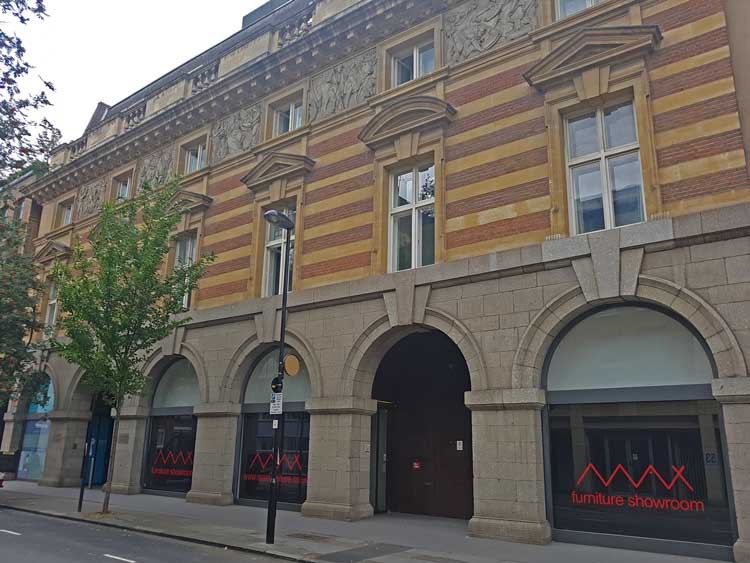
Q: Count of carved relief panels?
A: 5